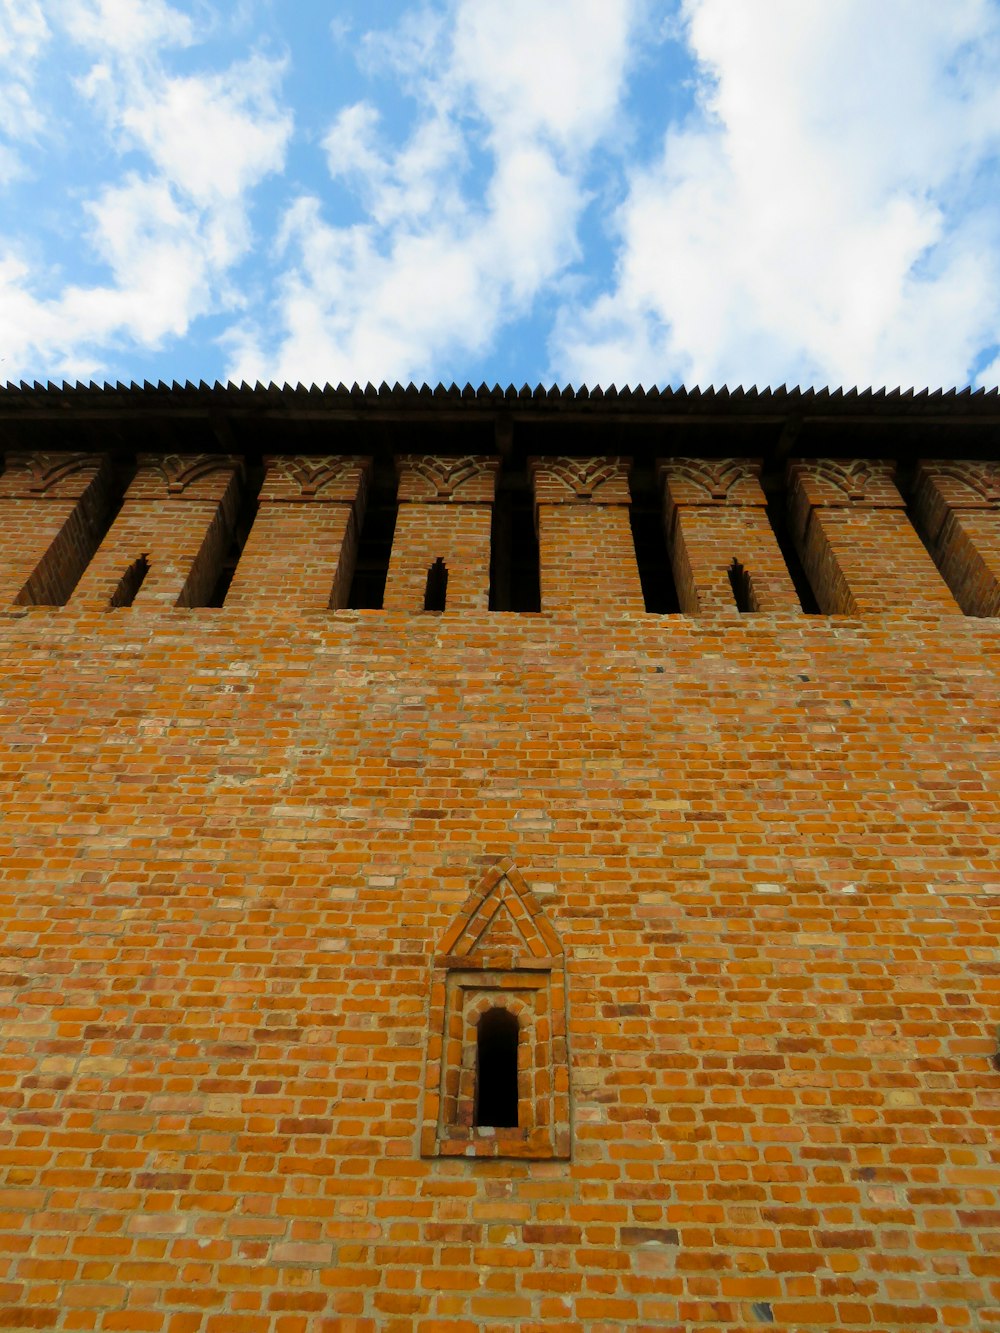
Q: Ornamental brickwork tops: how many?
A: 8